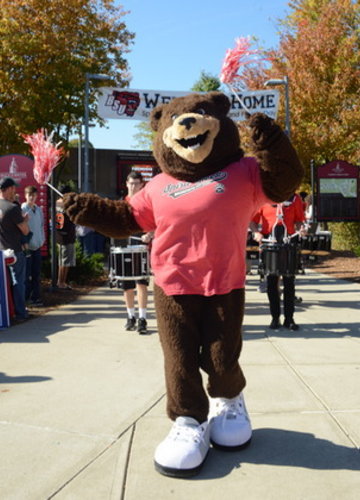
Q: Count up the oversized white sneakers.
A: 2